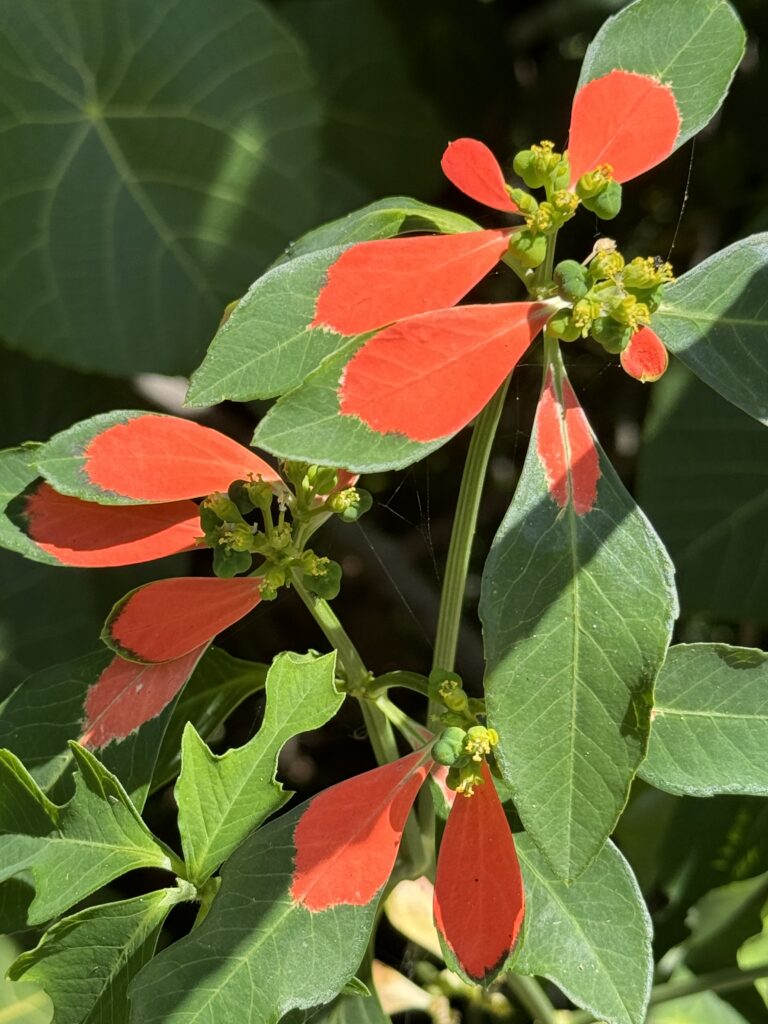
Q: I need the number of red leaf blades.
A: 12